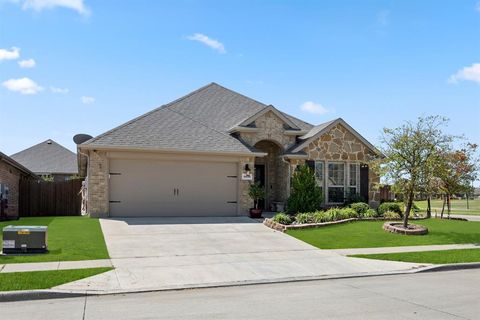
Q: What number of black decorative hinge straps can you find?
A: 4